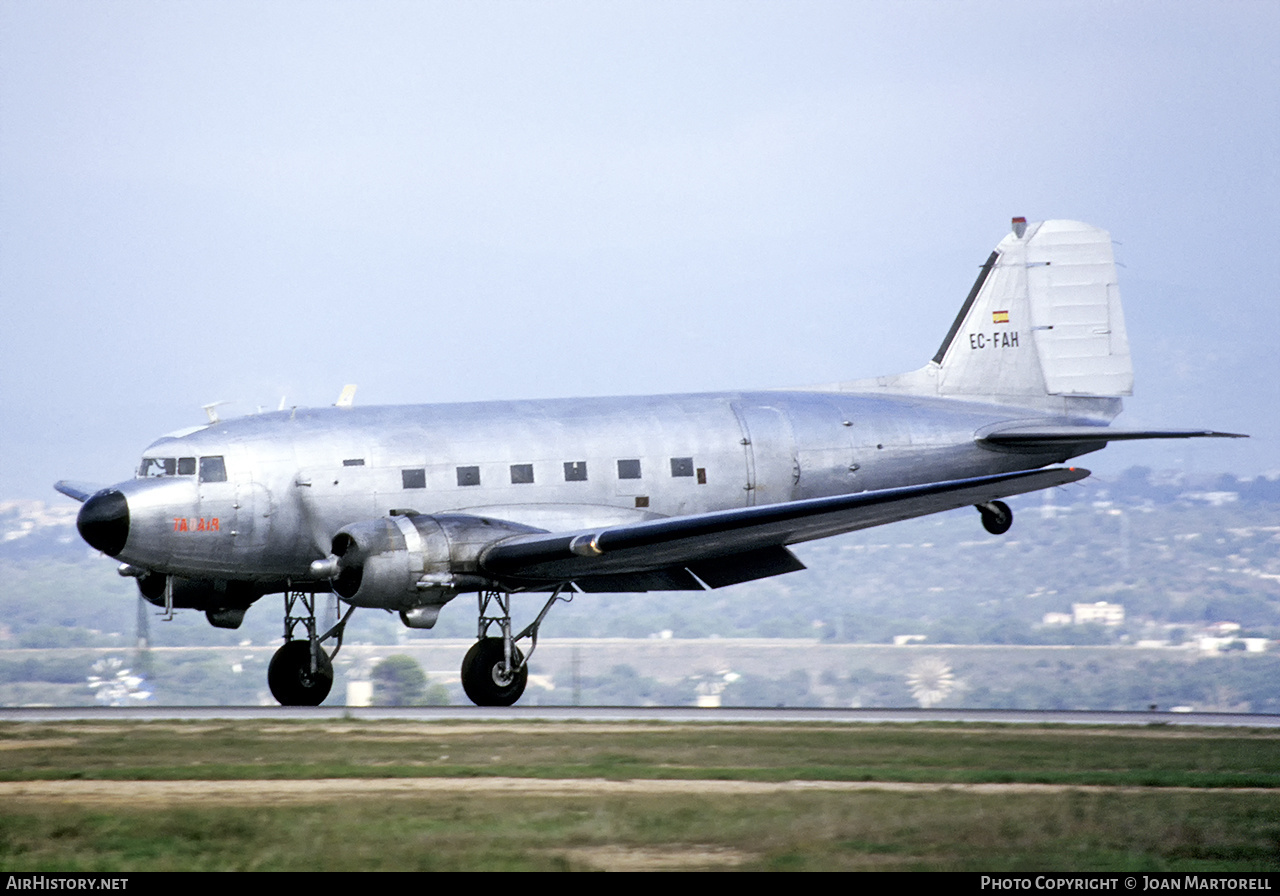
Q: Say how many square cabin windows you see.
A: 6